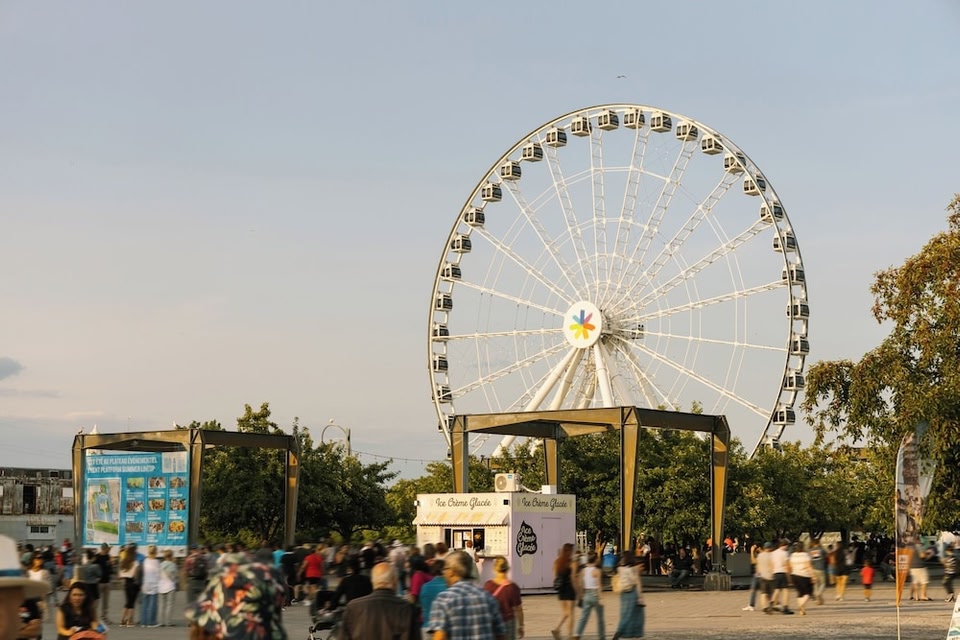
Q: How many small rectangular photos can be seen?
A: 9